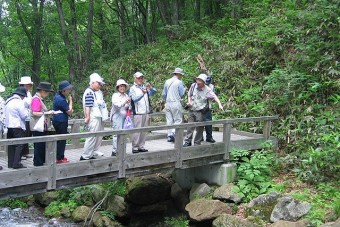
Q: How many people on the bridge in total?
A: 11